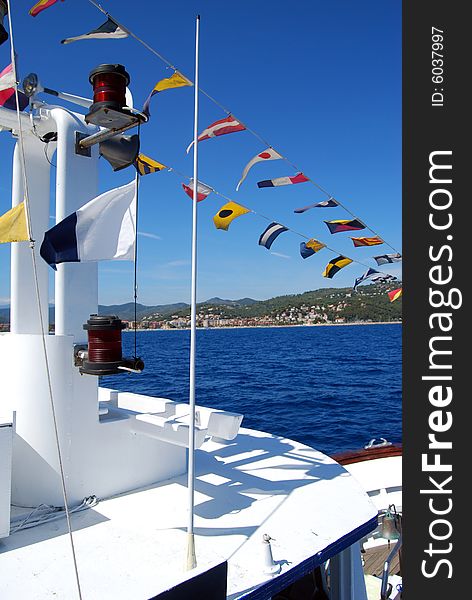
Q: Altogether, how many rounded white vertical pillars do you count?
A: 2